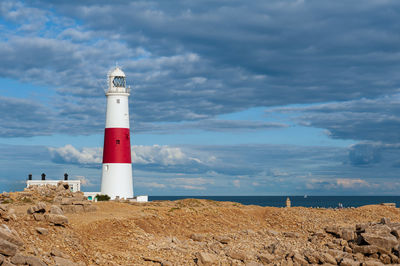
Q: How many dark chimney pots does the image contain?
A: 3